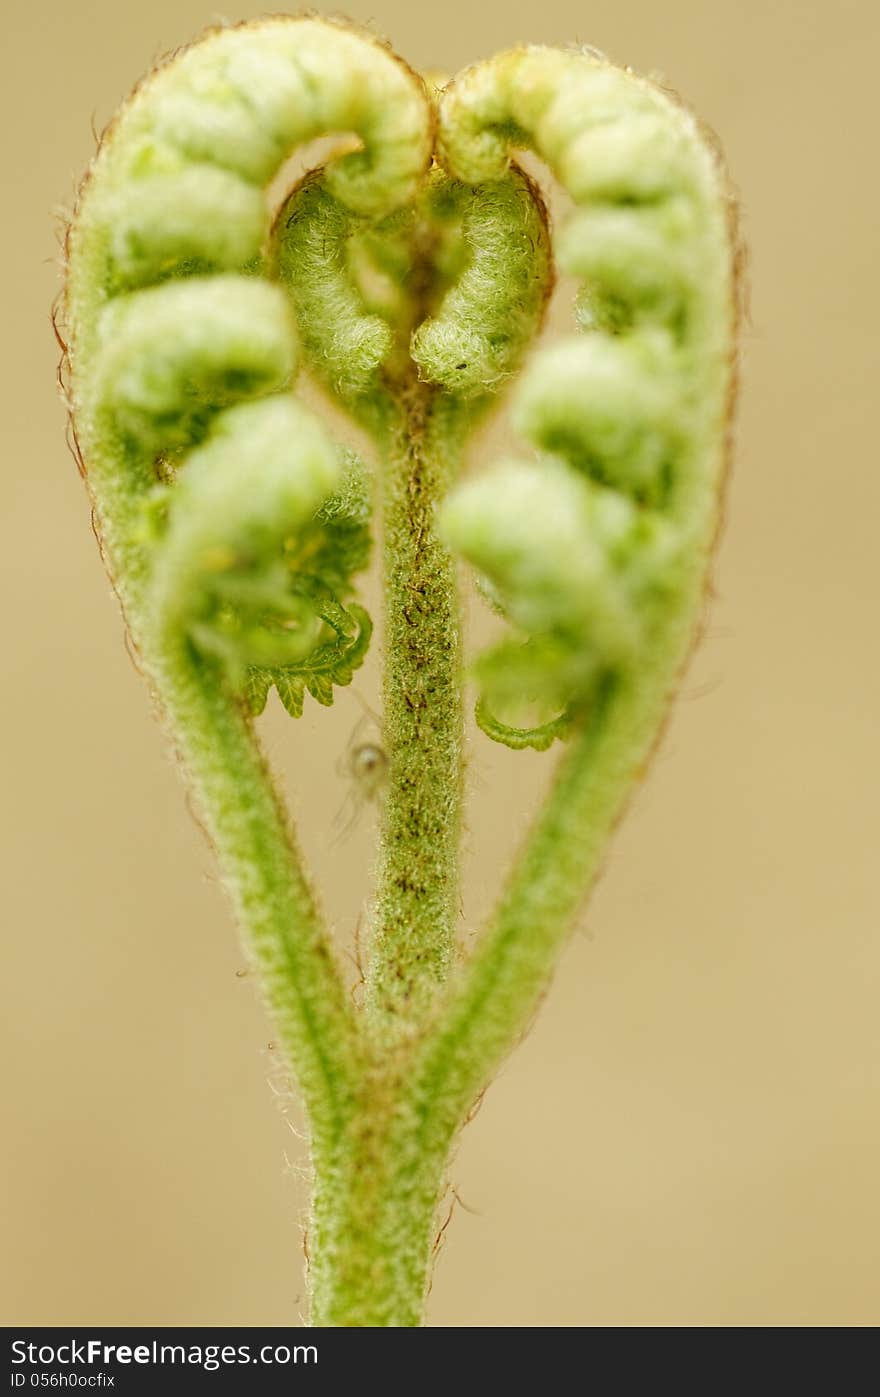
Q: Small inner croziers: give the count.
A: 2